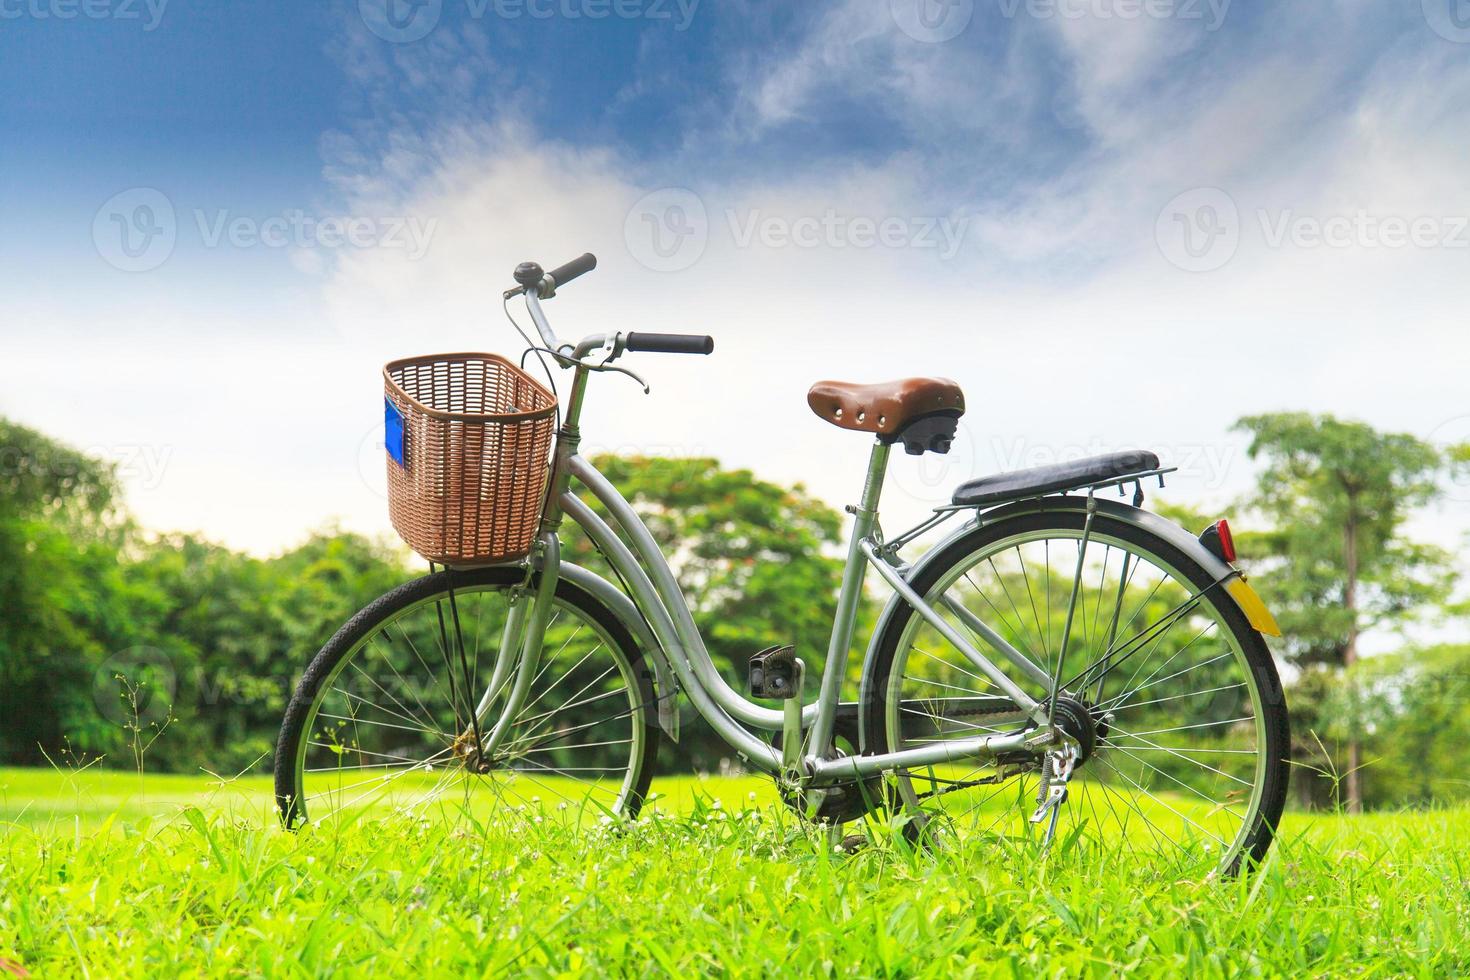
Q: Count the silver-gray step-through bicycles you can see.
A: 1